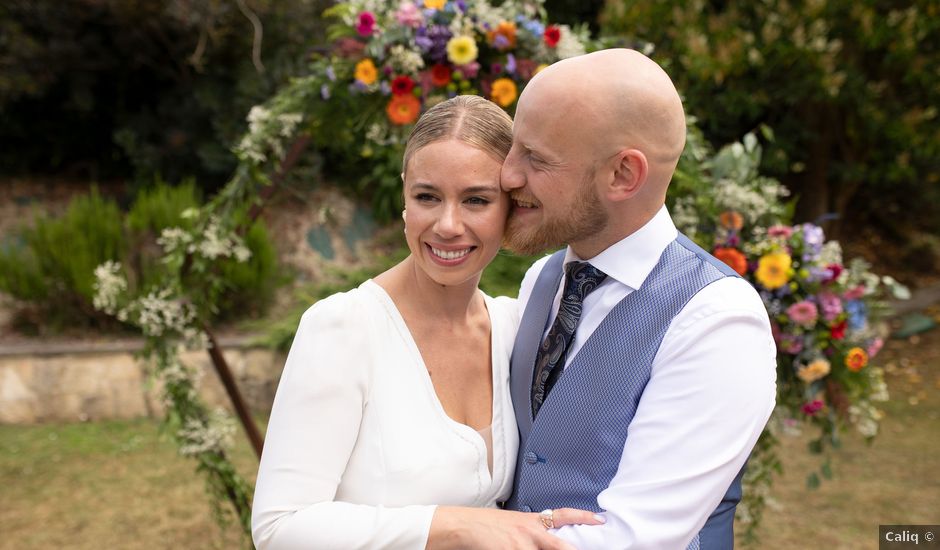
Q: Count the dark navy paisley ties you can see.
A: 1